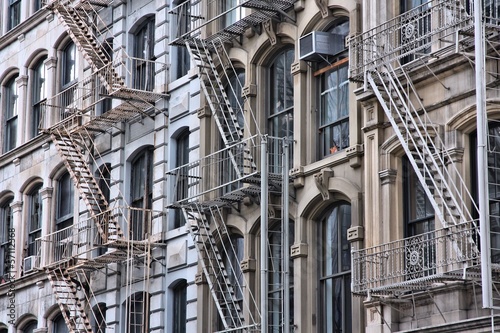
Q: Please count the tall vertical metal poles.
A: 3